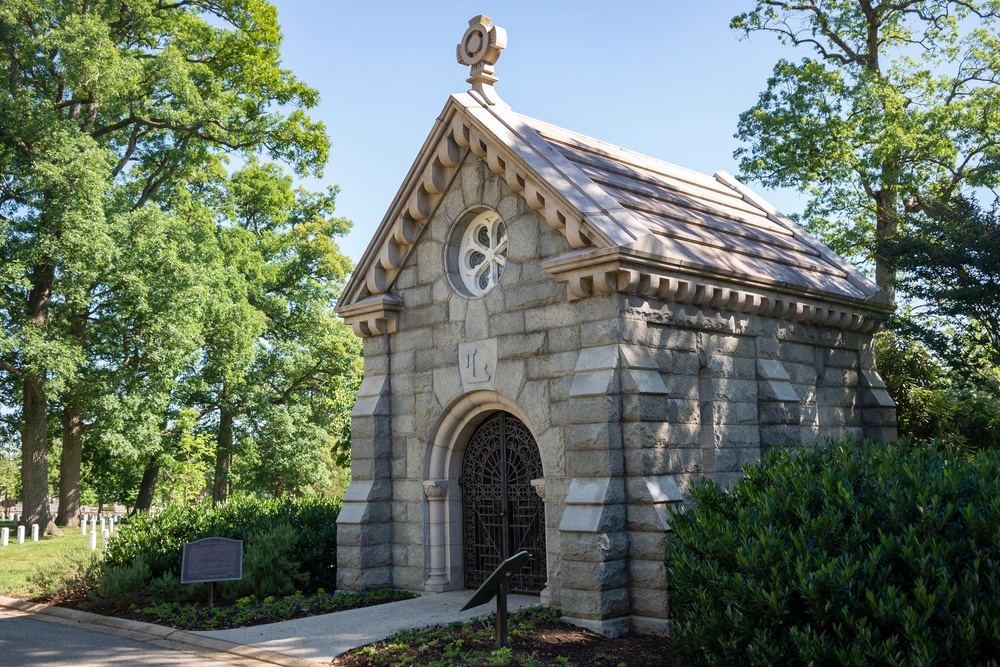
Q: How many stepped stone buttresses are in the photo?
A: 5